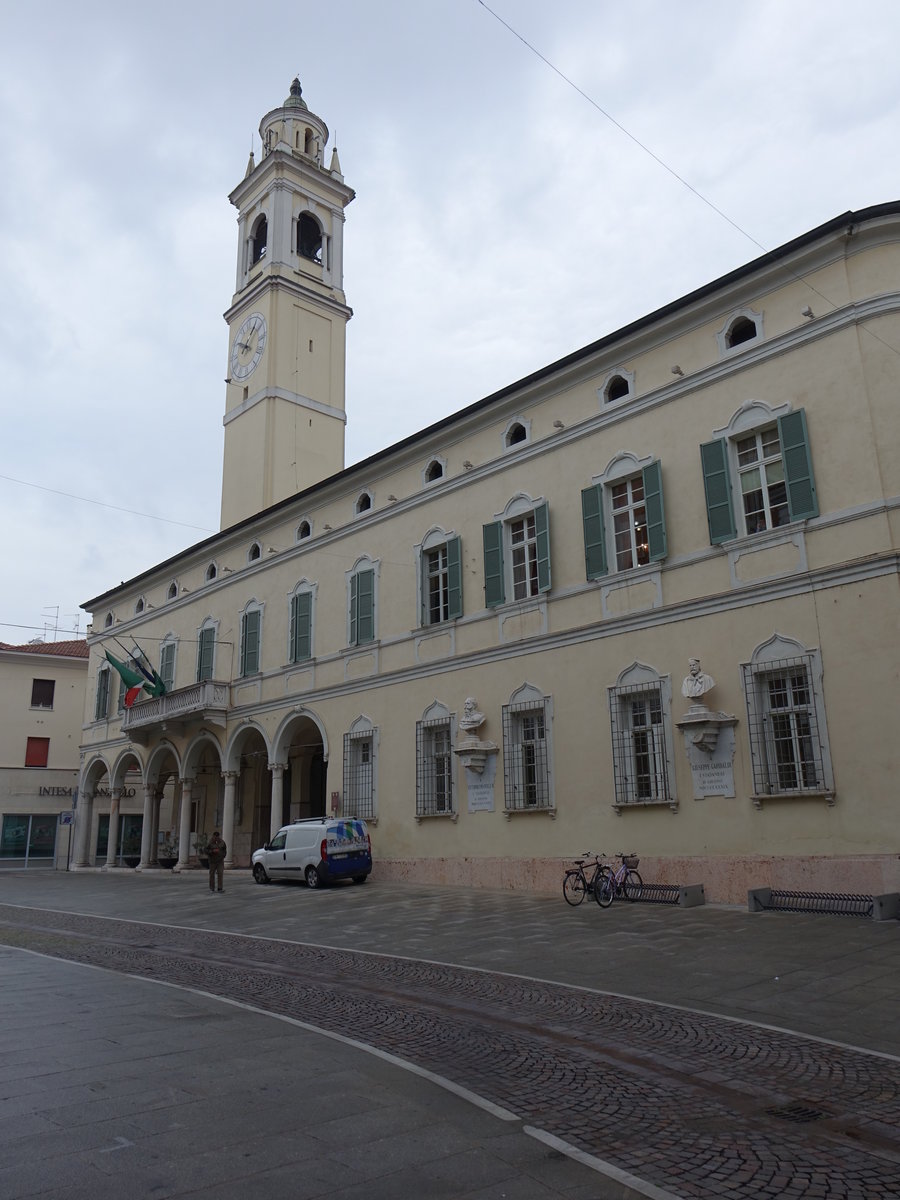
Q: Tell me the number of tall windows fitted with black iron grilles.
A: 5